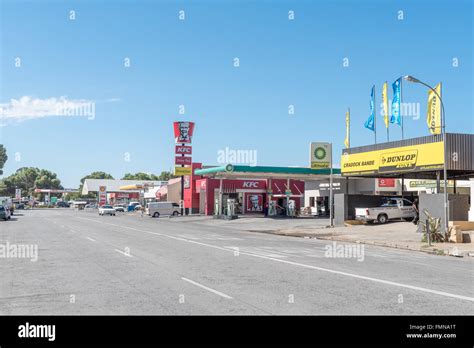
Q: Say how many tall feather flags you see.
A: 5